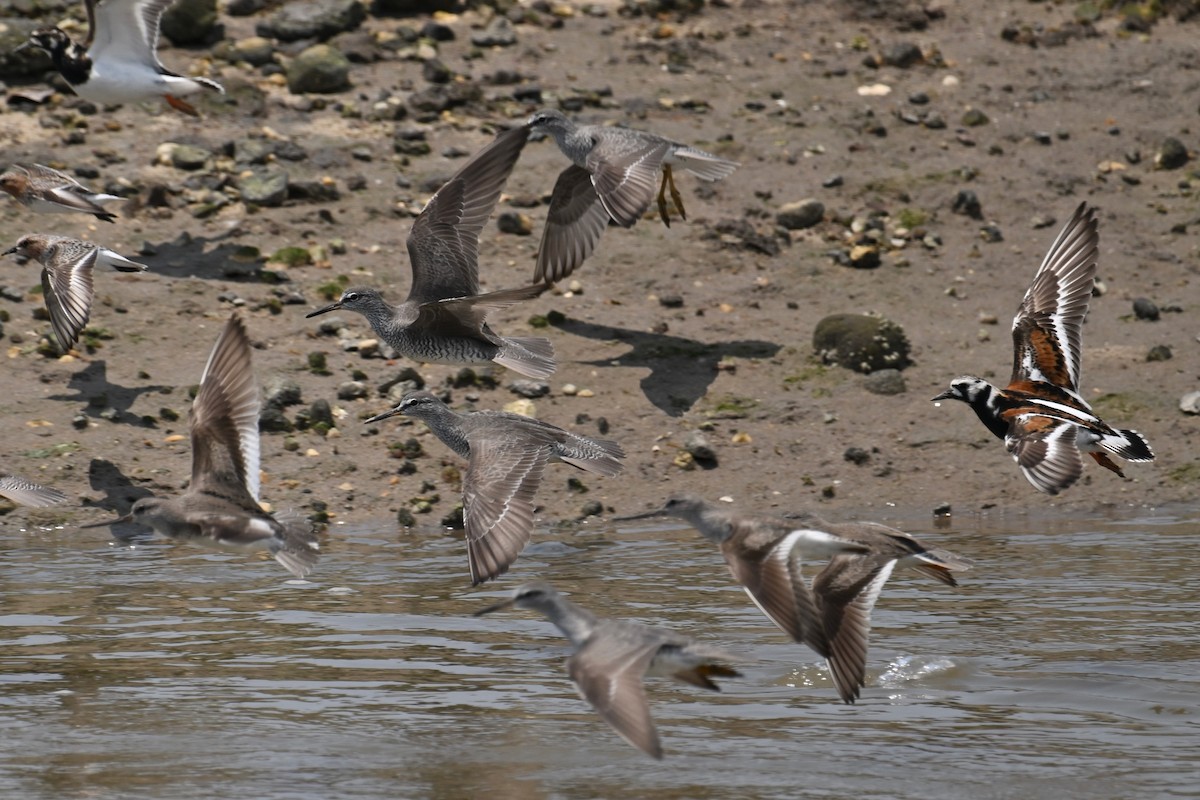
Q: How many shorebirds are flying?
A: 12